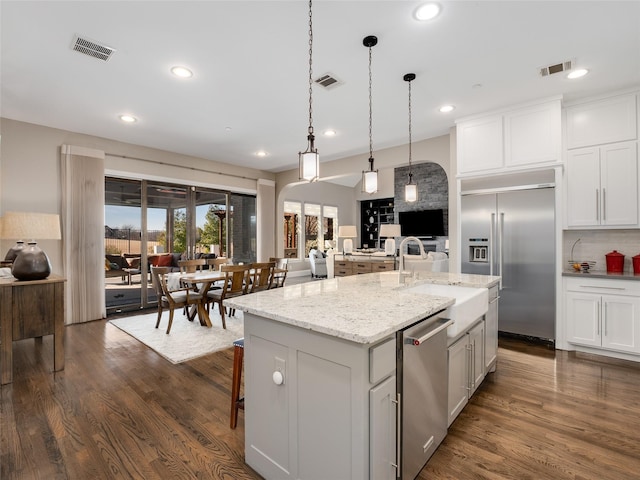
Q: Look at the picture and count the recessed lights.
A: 7